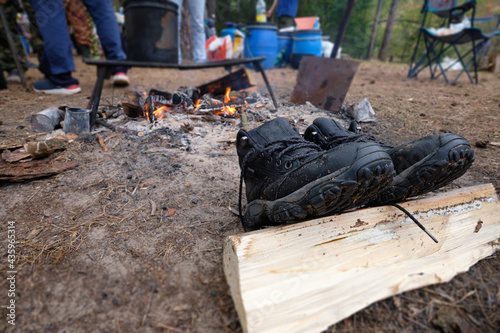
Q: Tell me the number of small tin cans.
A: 2